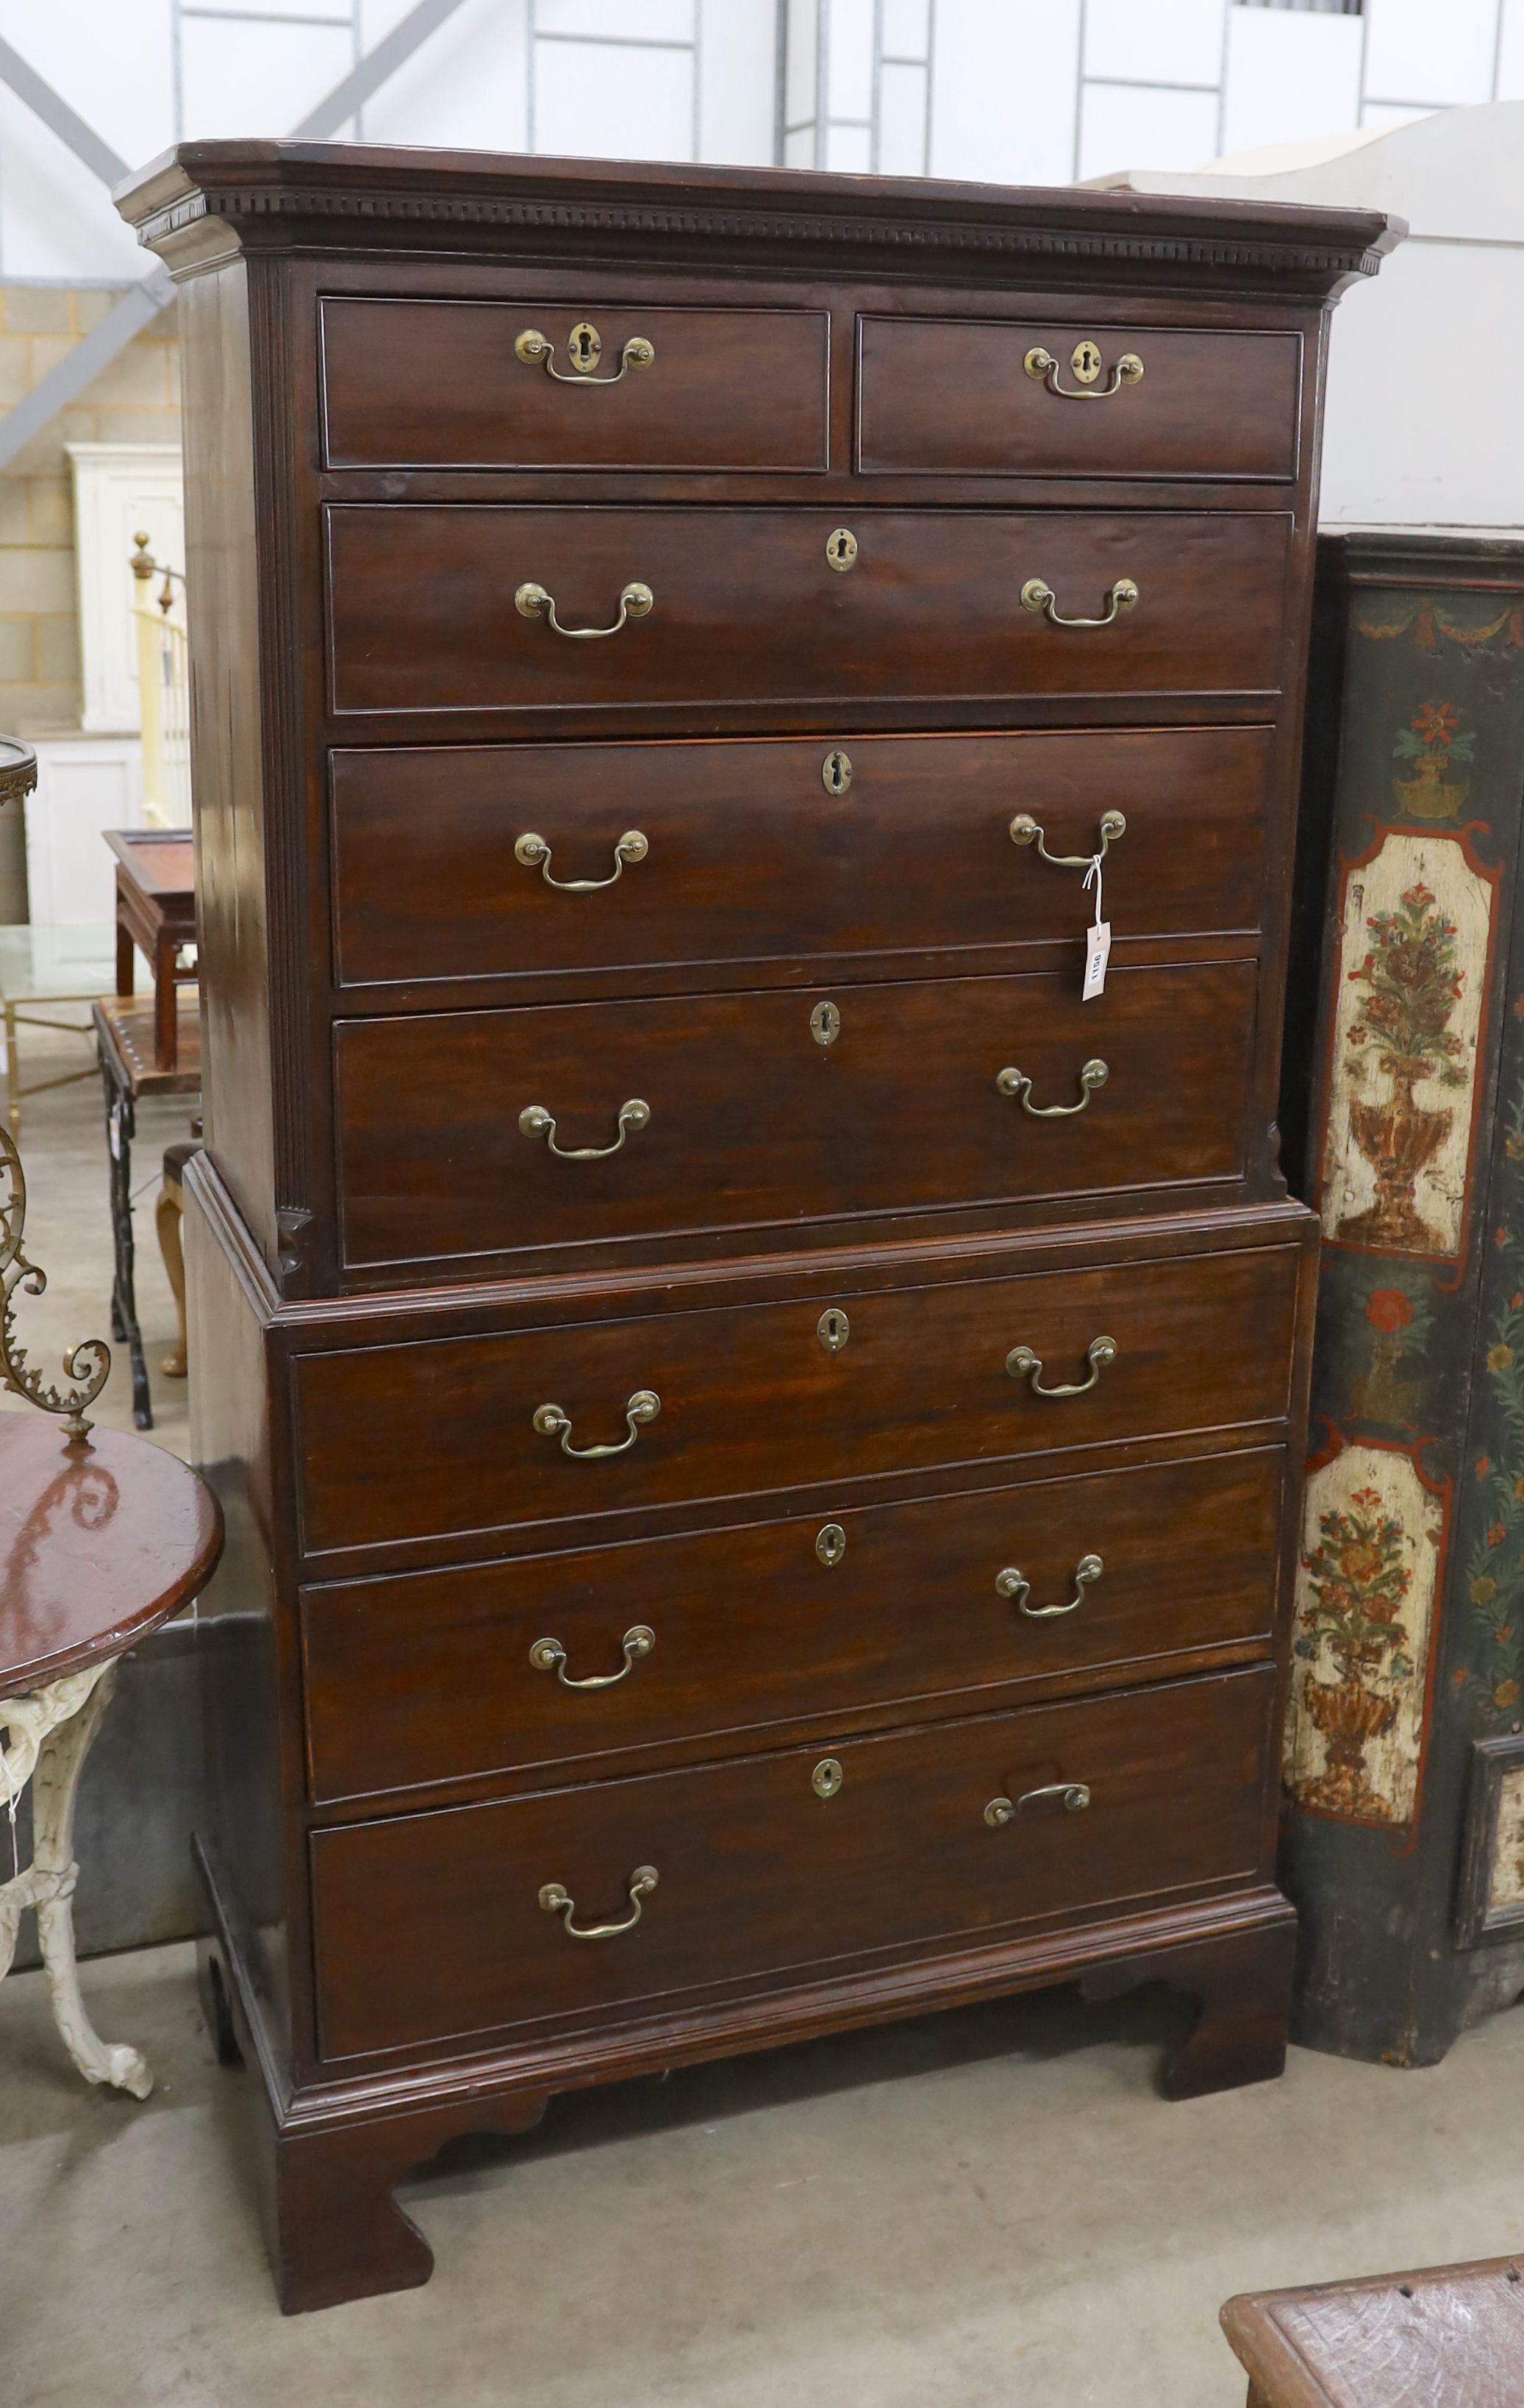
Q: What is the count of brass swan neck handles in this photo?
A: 14